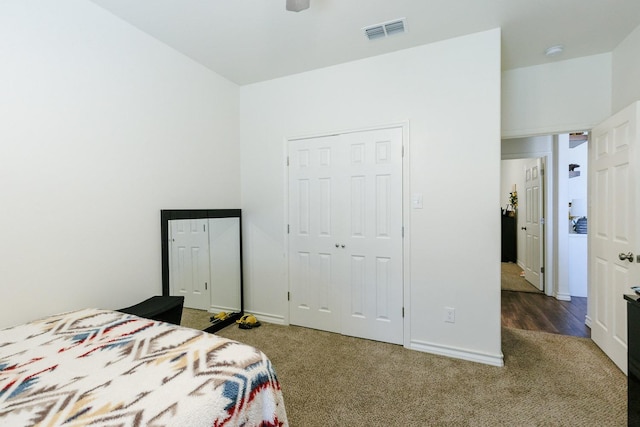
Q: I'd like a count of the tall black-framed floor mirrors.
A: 1